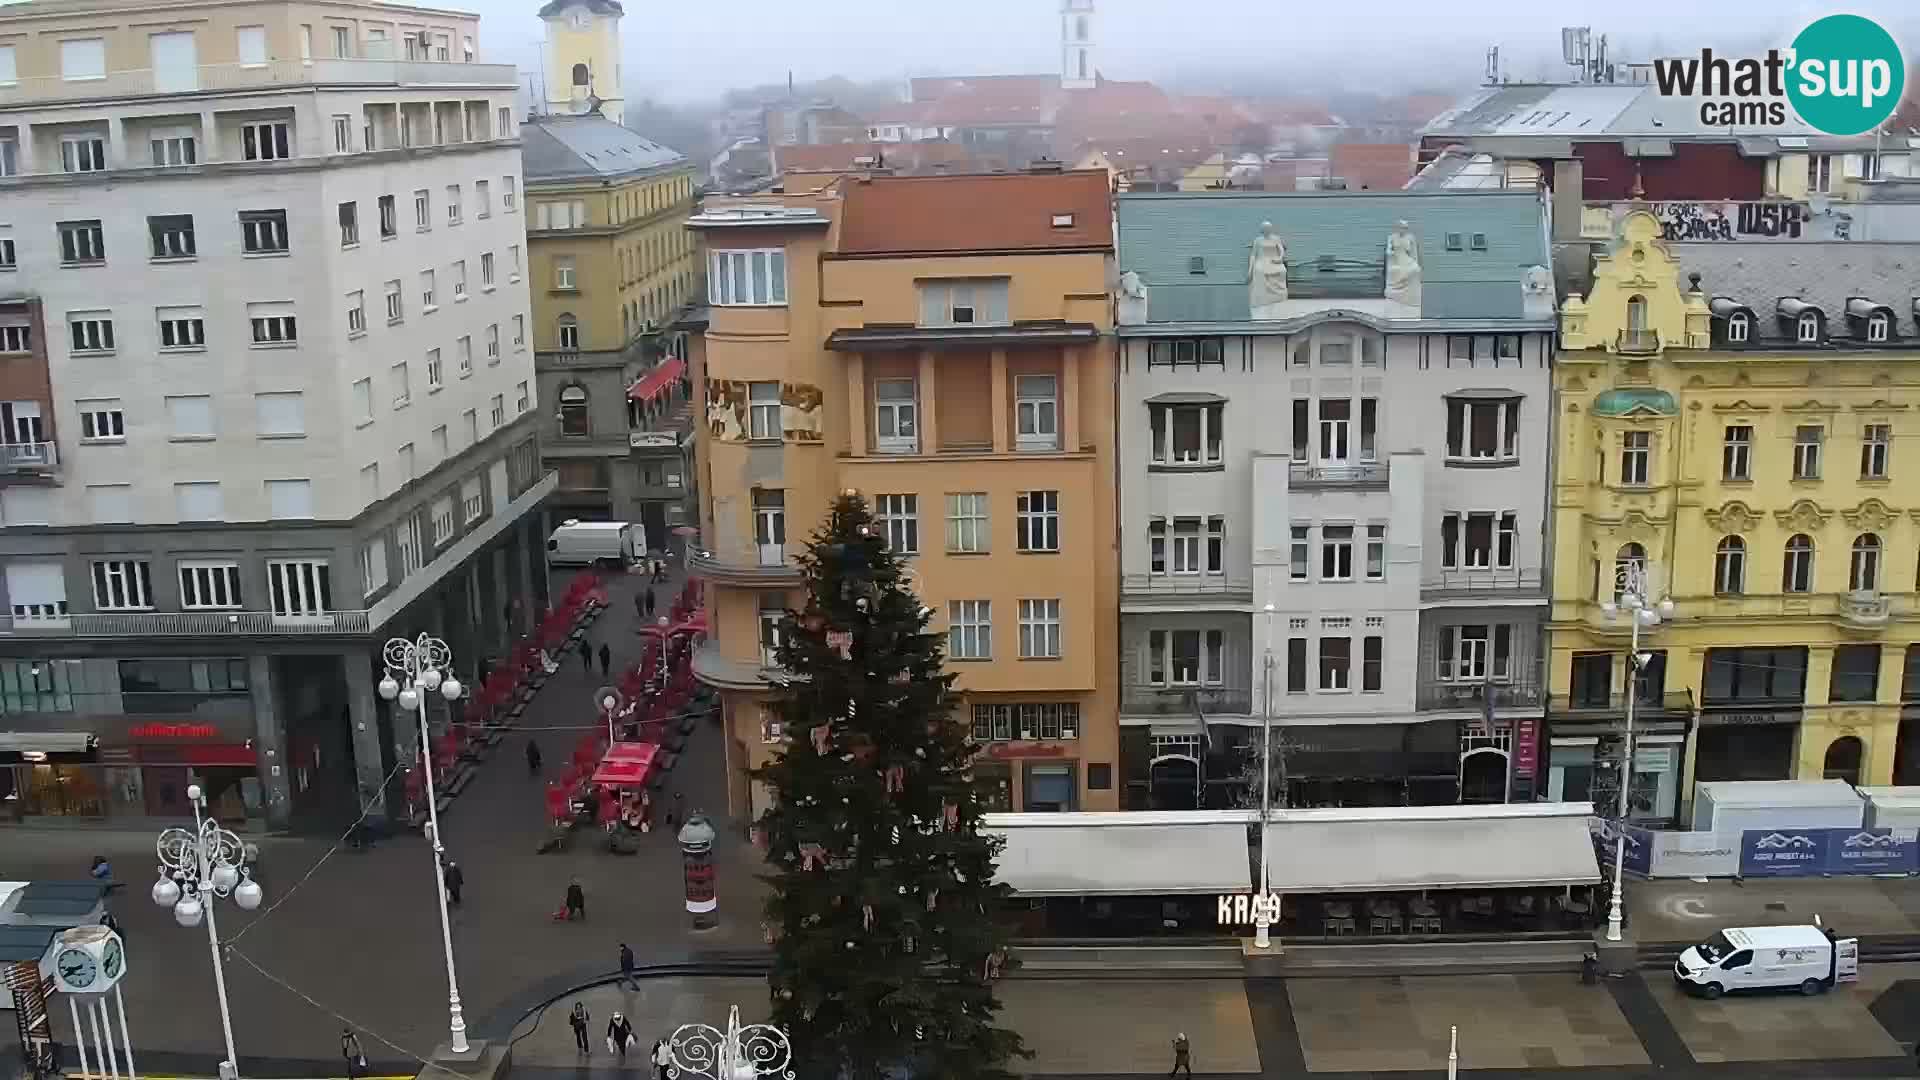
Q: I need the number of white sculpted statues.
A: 2